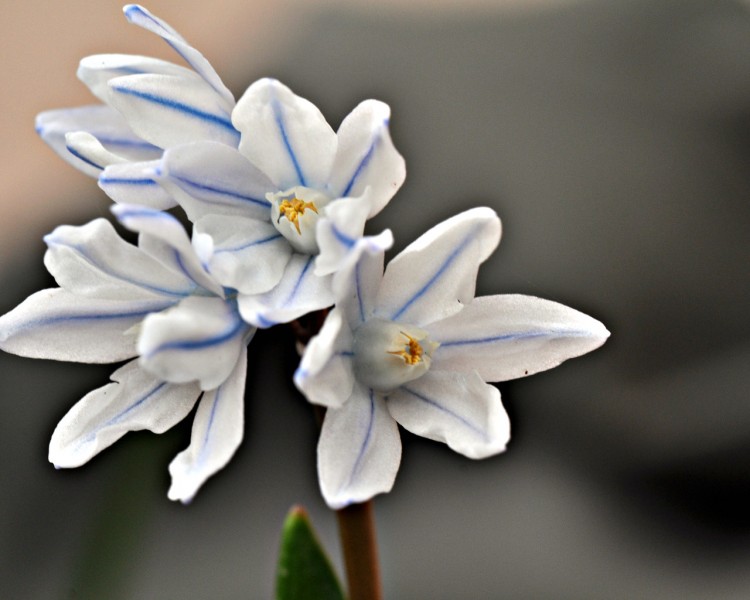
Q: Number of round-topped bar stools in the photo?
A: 0